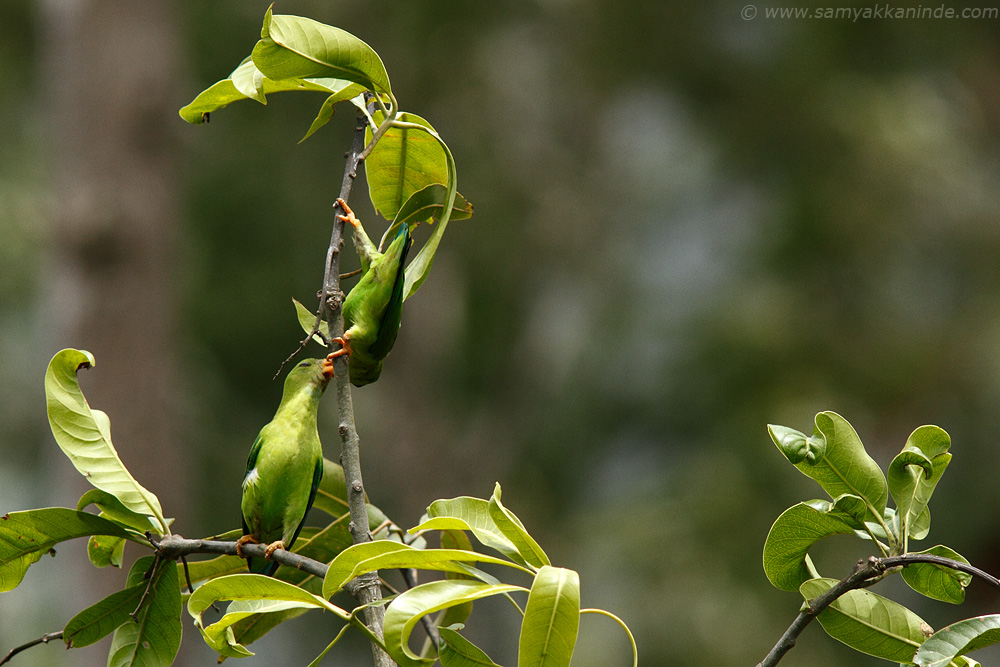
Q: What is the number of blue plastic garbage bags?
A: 0